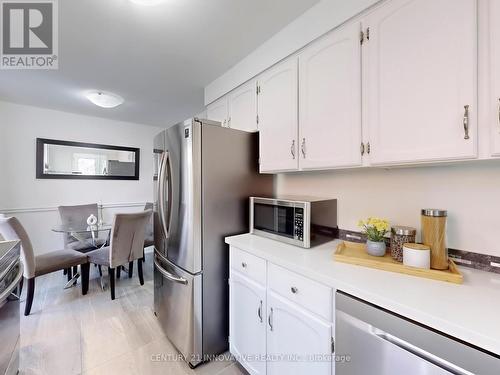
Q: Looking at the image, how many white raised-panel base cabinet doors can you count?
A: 2